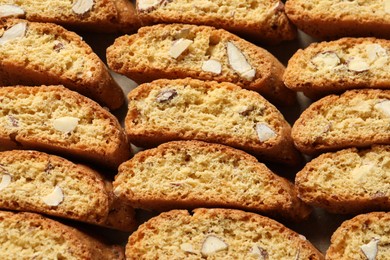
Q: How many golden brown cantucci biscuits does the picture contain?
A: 15